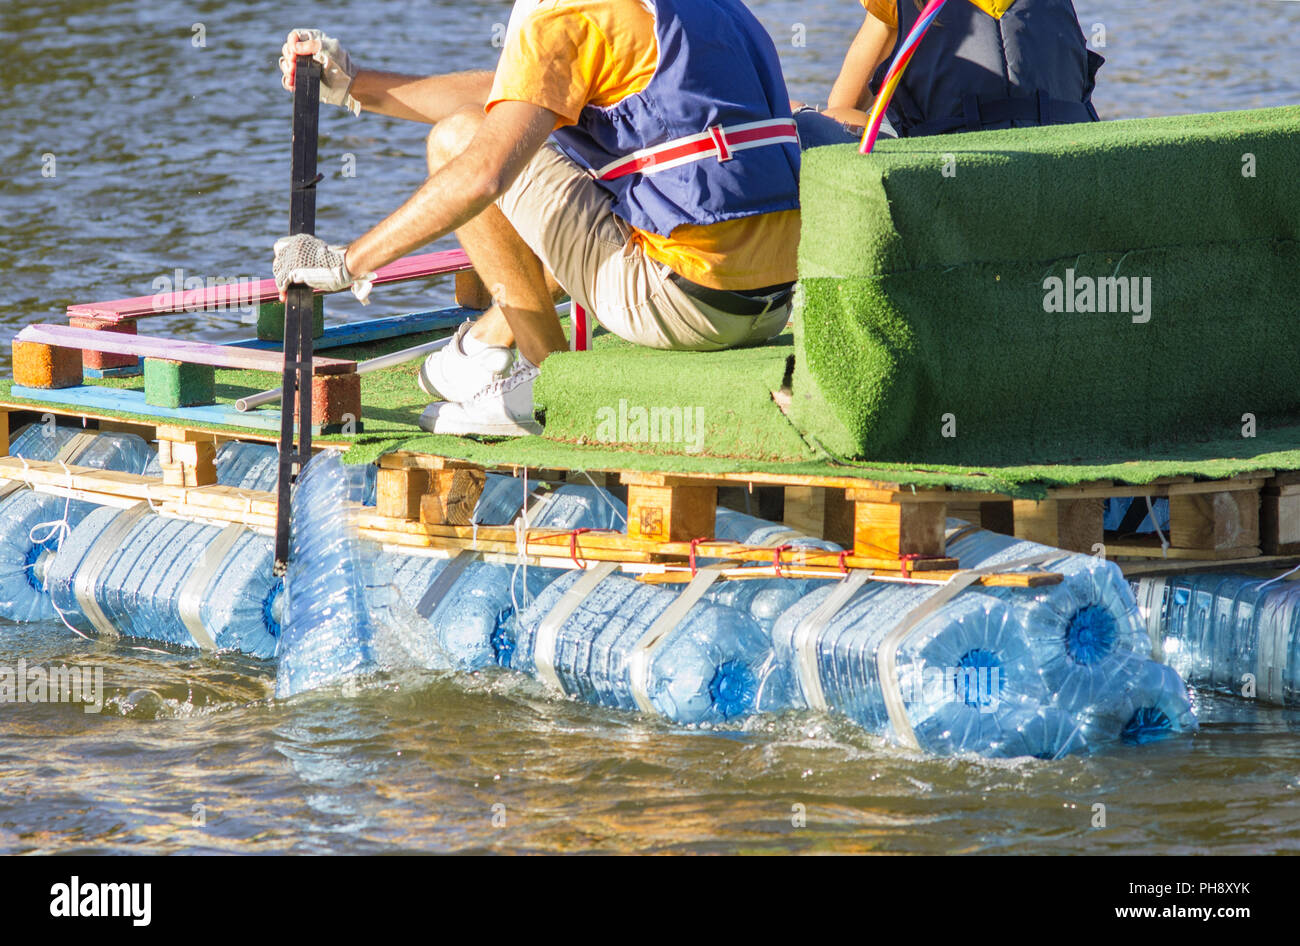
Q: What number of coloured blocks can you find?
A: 6